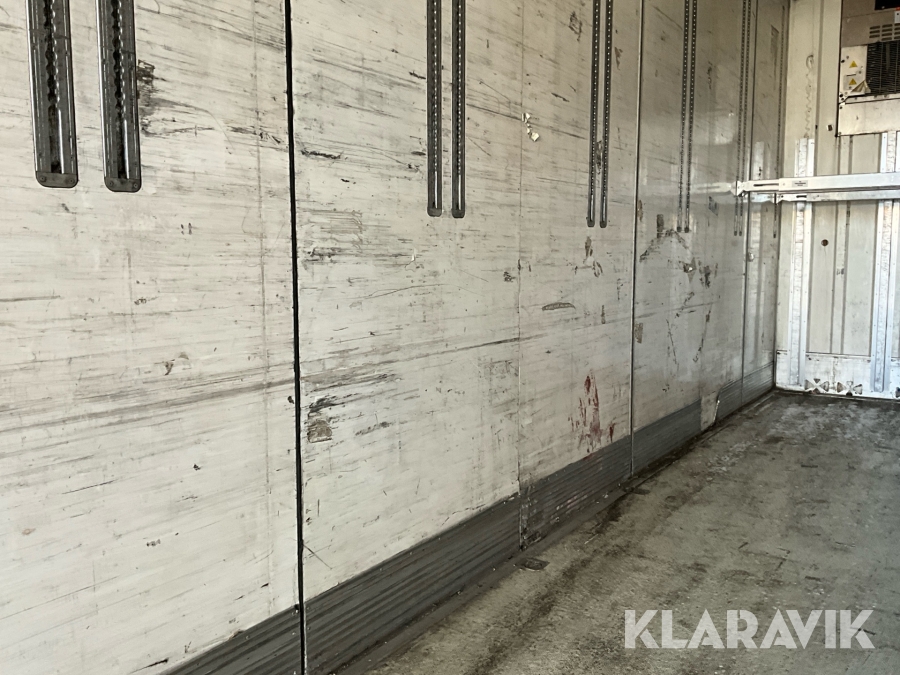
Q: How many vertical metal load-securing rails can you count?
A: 11